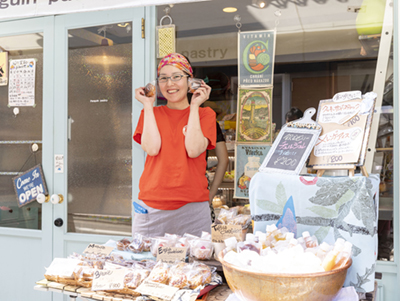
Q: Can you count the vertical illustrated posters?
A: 3